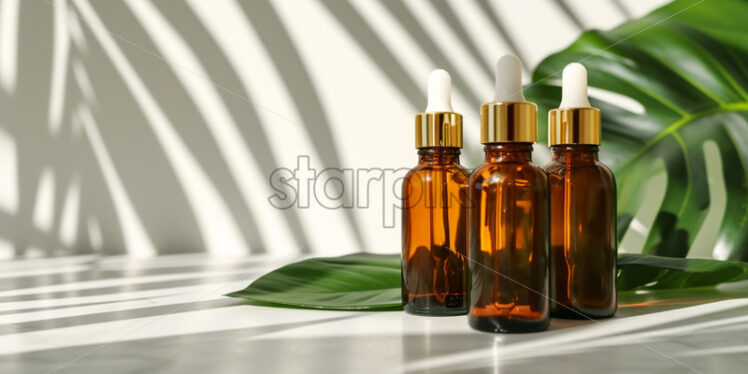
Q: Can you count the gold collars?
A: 3